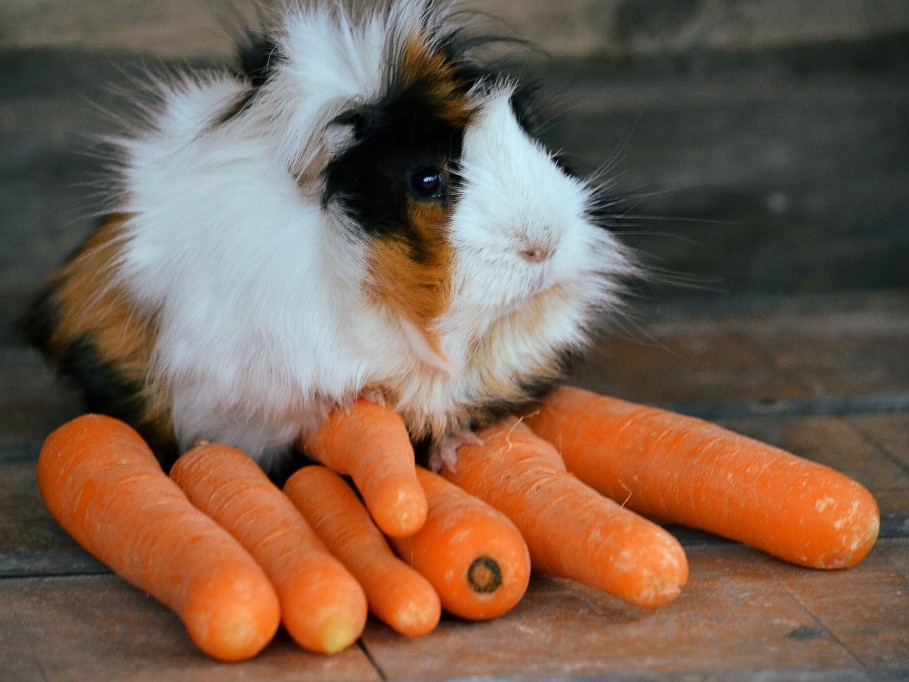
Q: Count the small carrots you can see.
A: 2